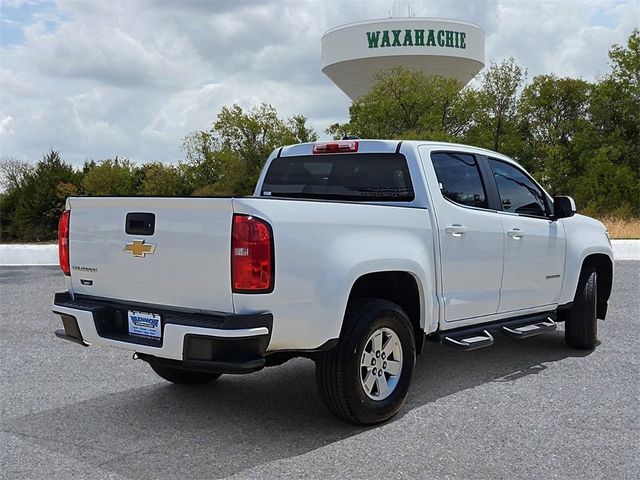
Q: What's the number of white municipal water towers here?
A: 1